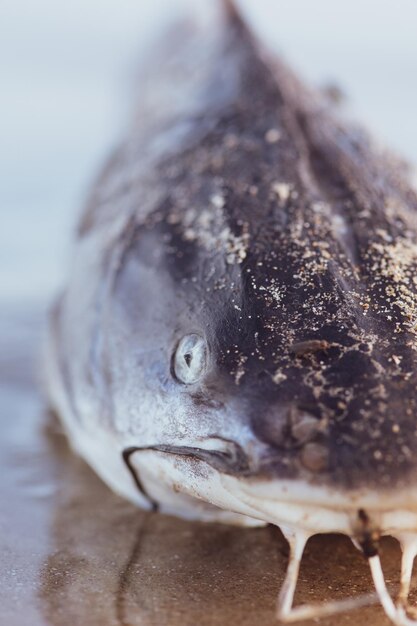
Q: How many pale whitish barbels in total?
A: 3